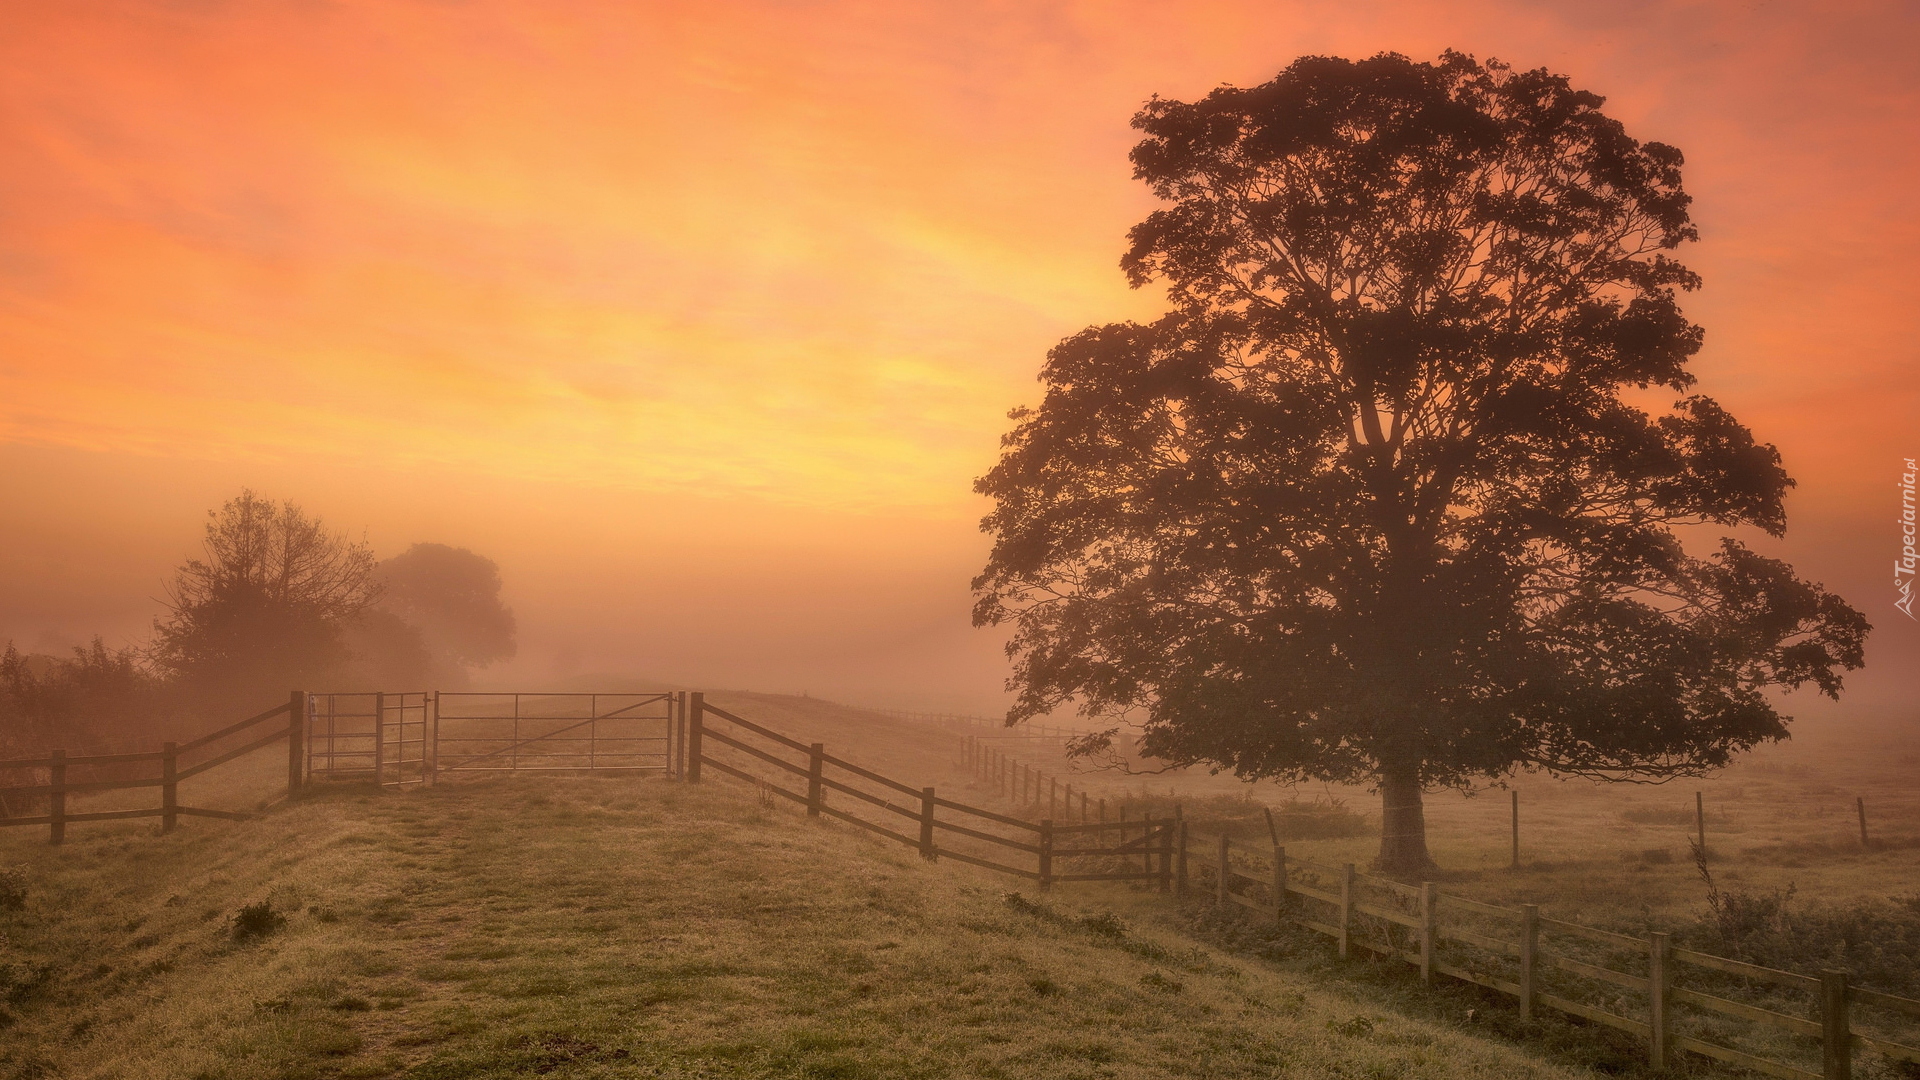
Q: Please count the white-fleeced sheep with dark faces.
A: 0